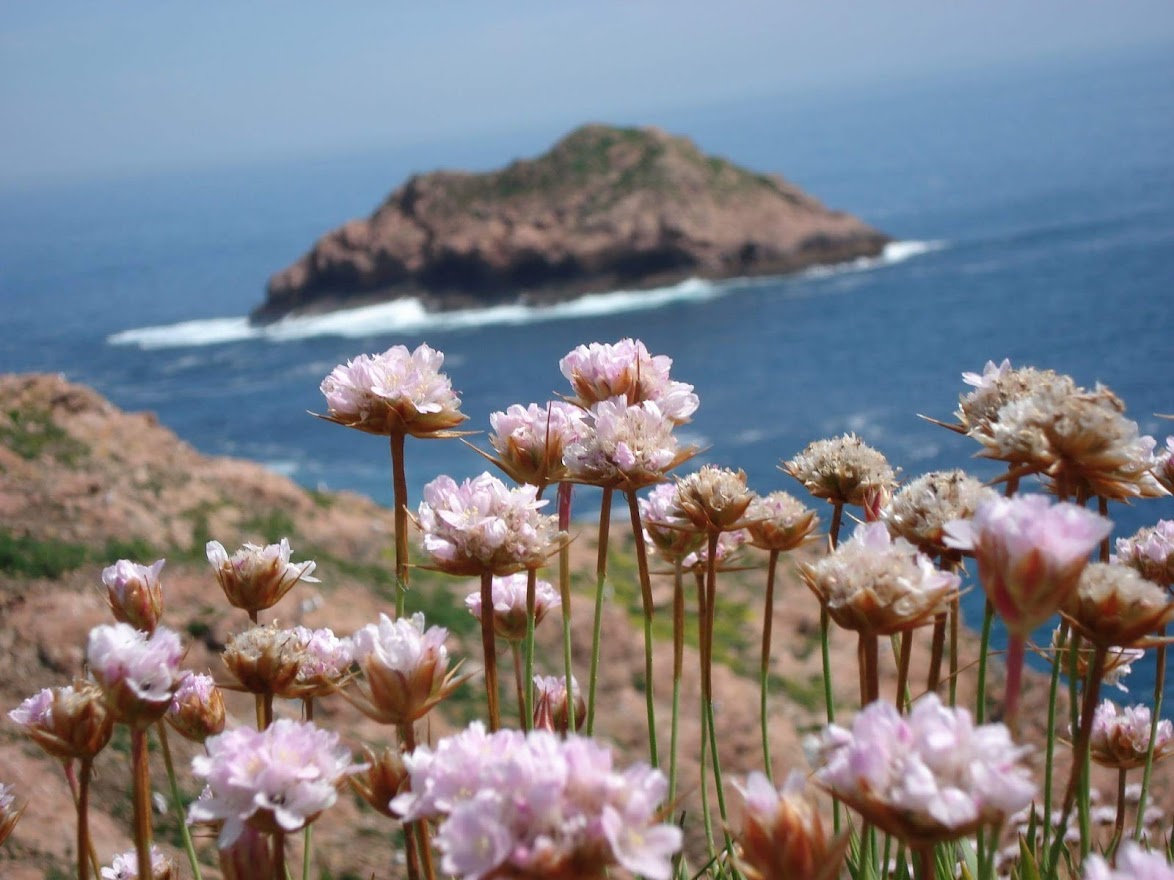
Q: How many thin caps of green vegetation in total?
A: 1